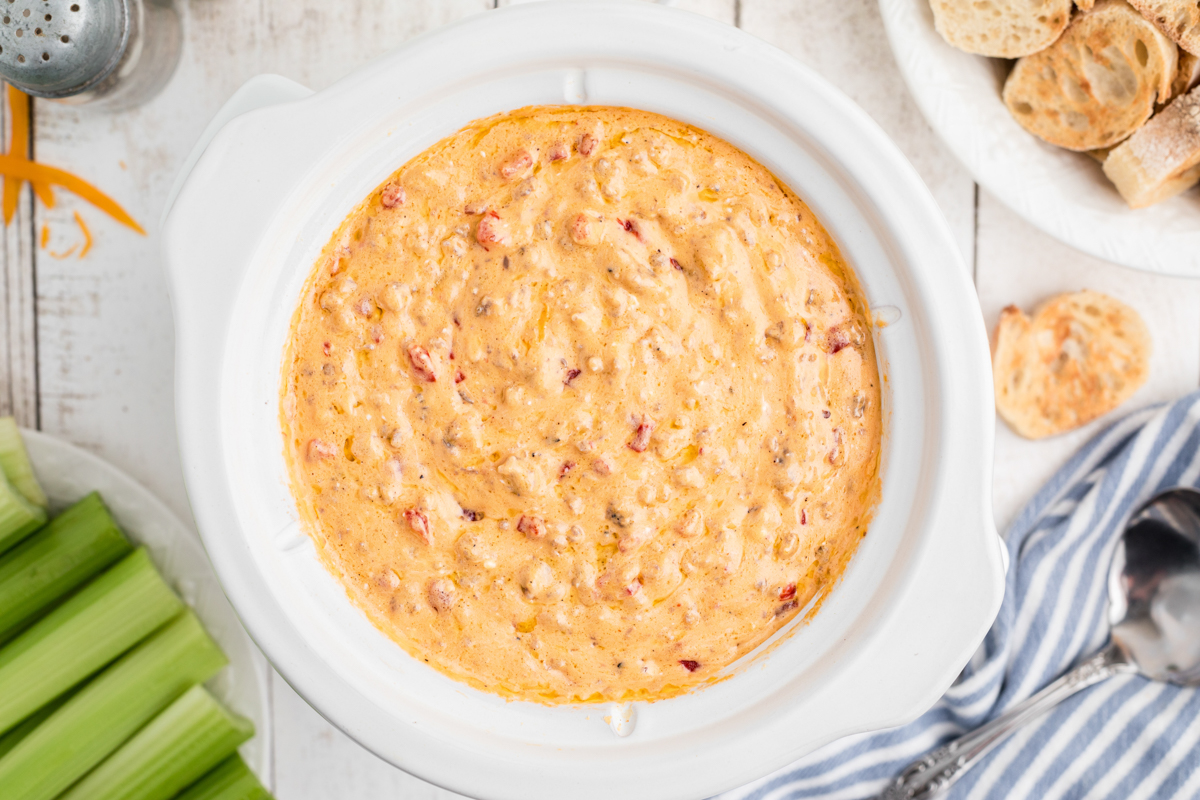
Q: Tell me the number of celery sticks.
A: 7